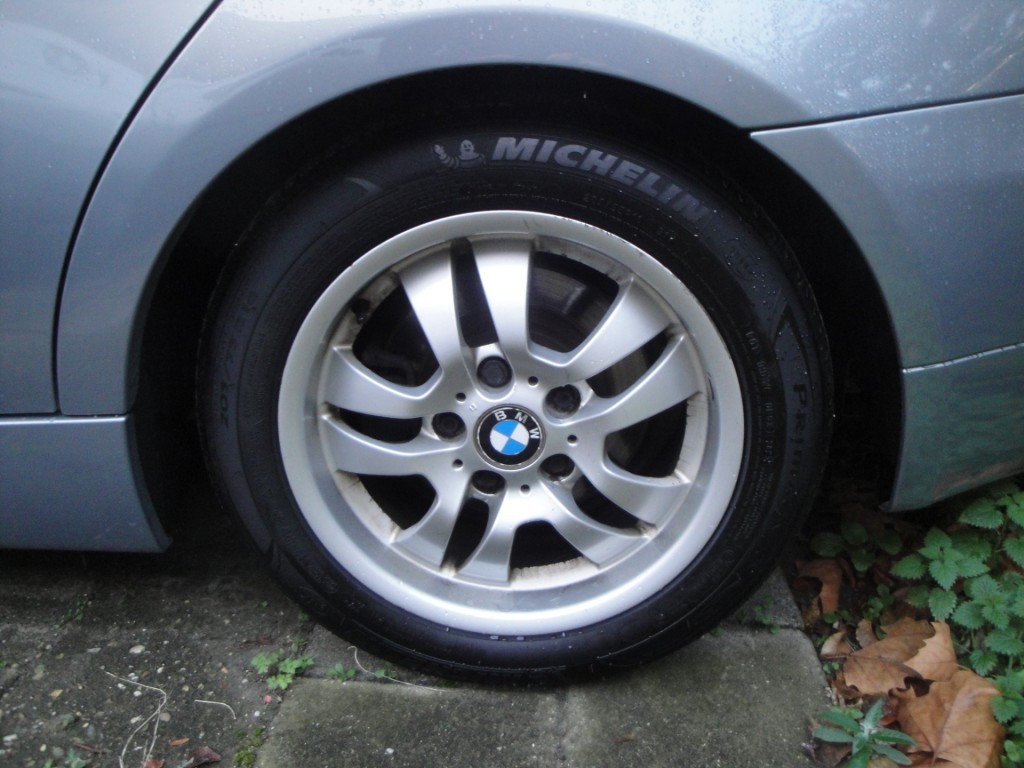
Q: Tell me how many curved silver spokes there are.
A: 10